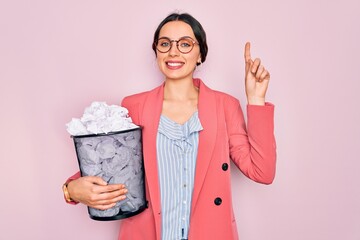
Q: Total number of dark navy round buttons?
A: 2